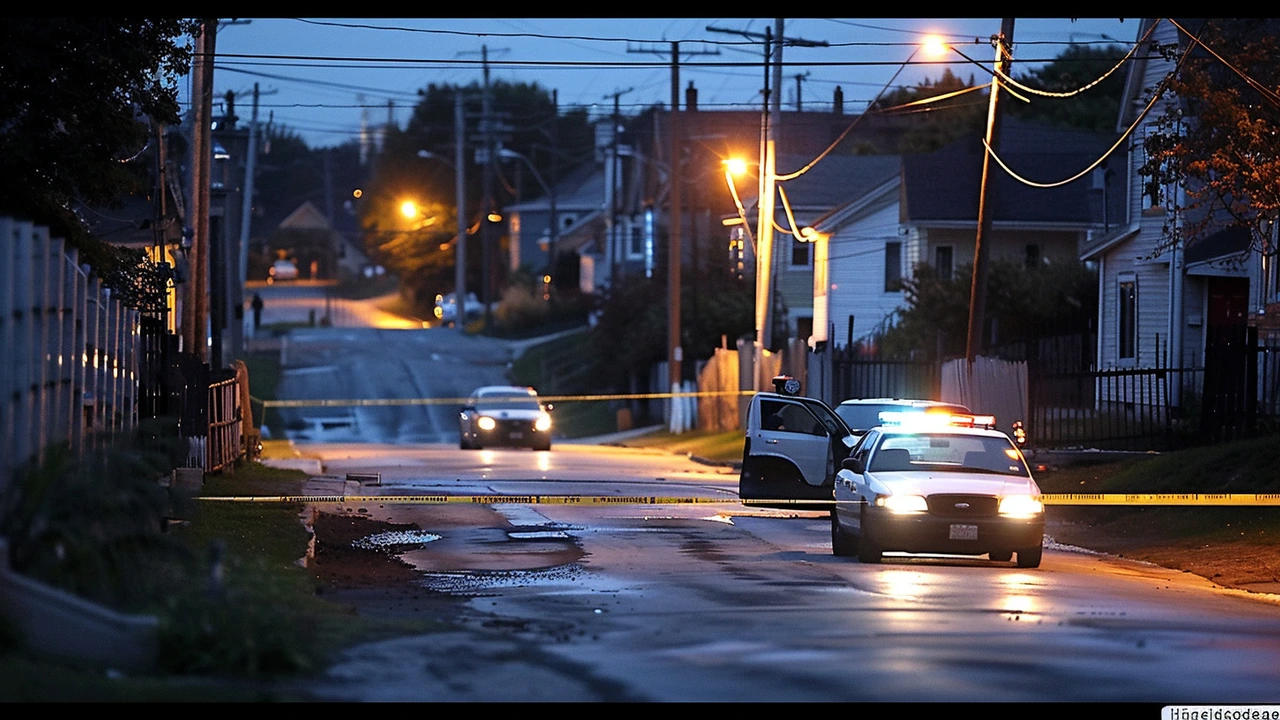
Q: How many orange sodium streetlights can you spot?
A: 3